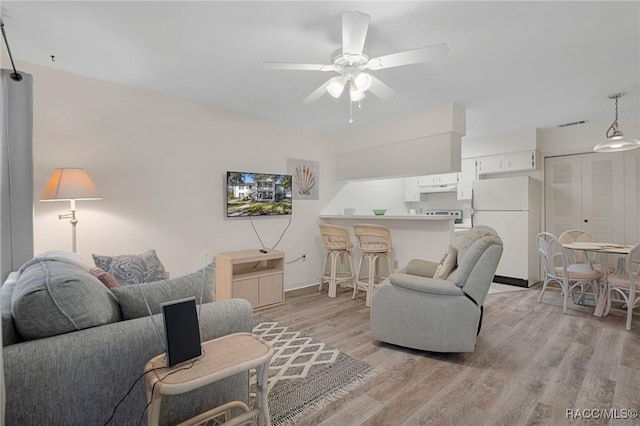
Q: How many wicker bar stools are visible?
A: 2